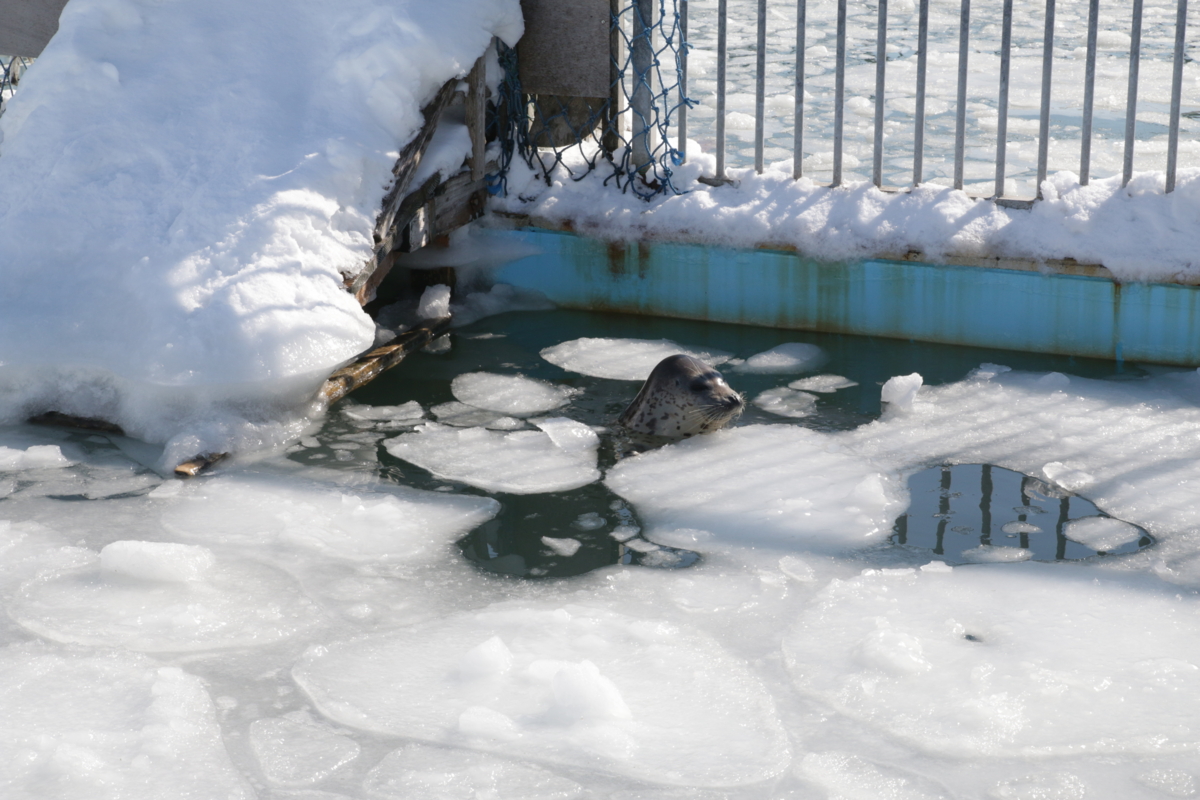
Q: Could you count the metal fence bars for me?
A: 13